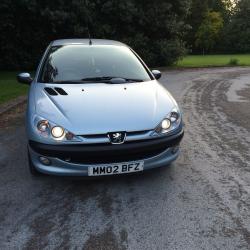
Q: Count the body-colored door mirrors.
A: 2